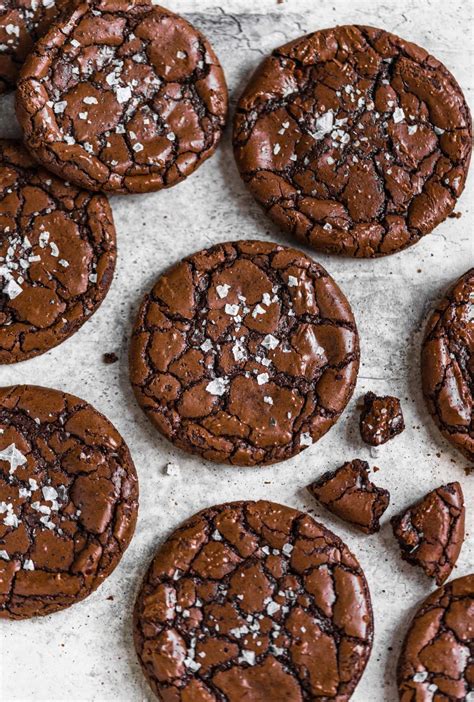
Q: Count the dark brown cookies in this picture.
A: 9